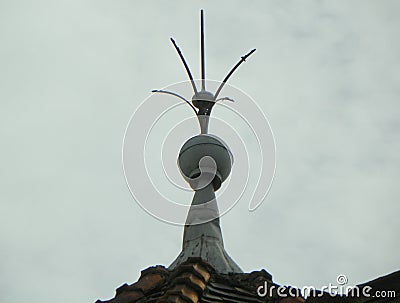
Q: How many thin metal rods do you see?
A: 5